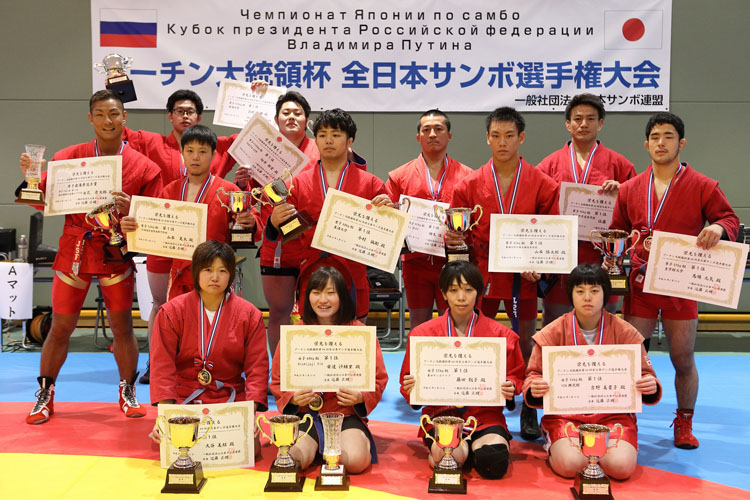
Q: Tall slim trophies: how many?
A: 2